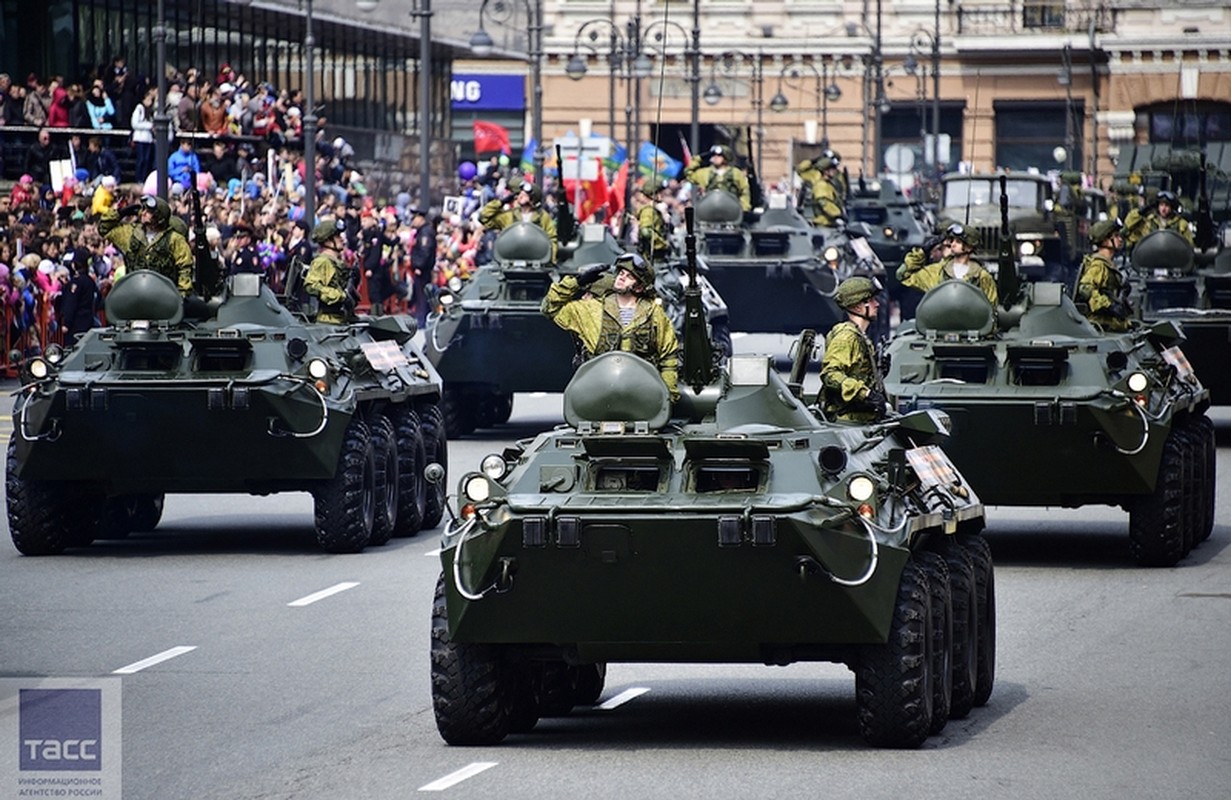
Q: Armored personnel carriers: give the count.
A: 7